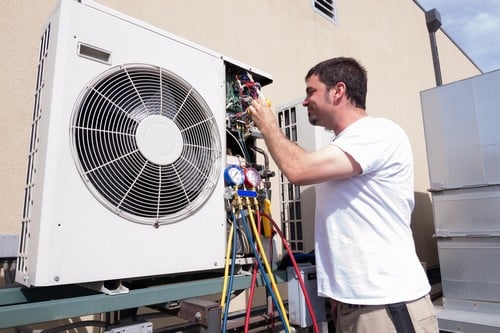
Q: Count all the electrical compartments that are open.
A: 1